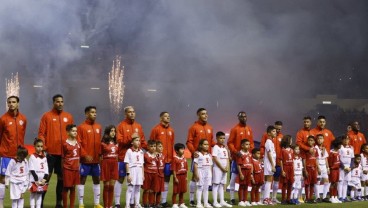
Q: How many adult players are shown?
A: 11